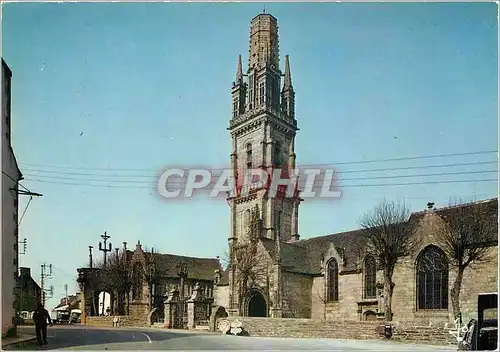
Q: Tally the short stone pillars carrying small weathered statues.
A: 2